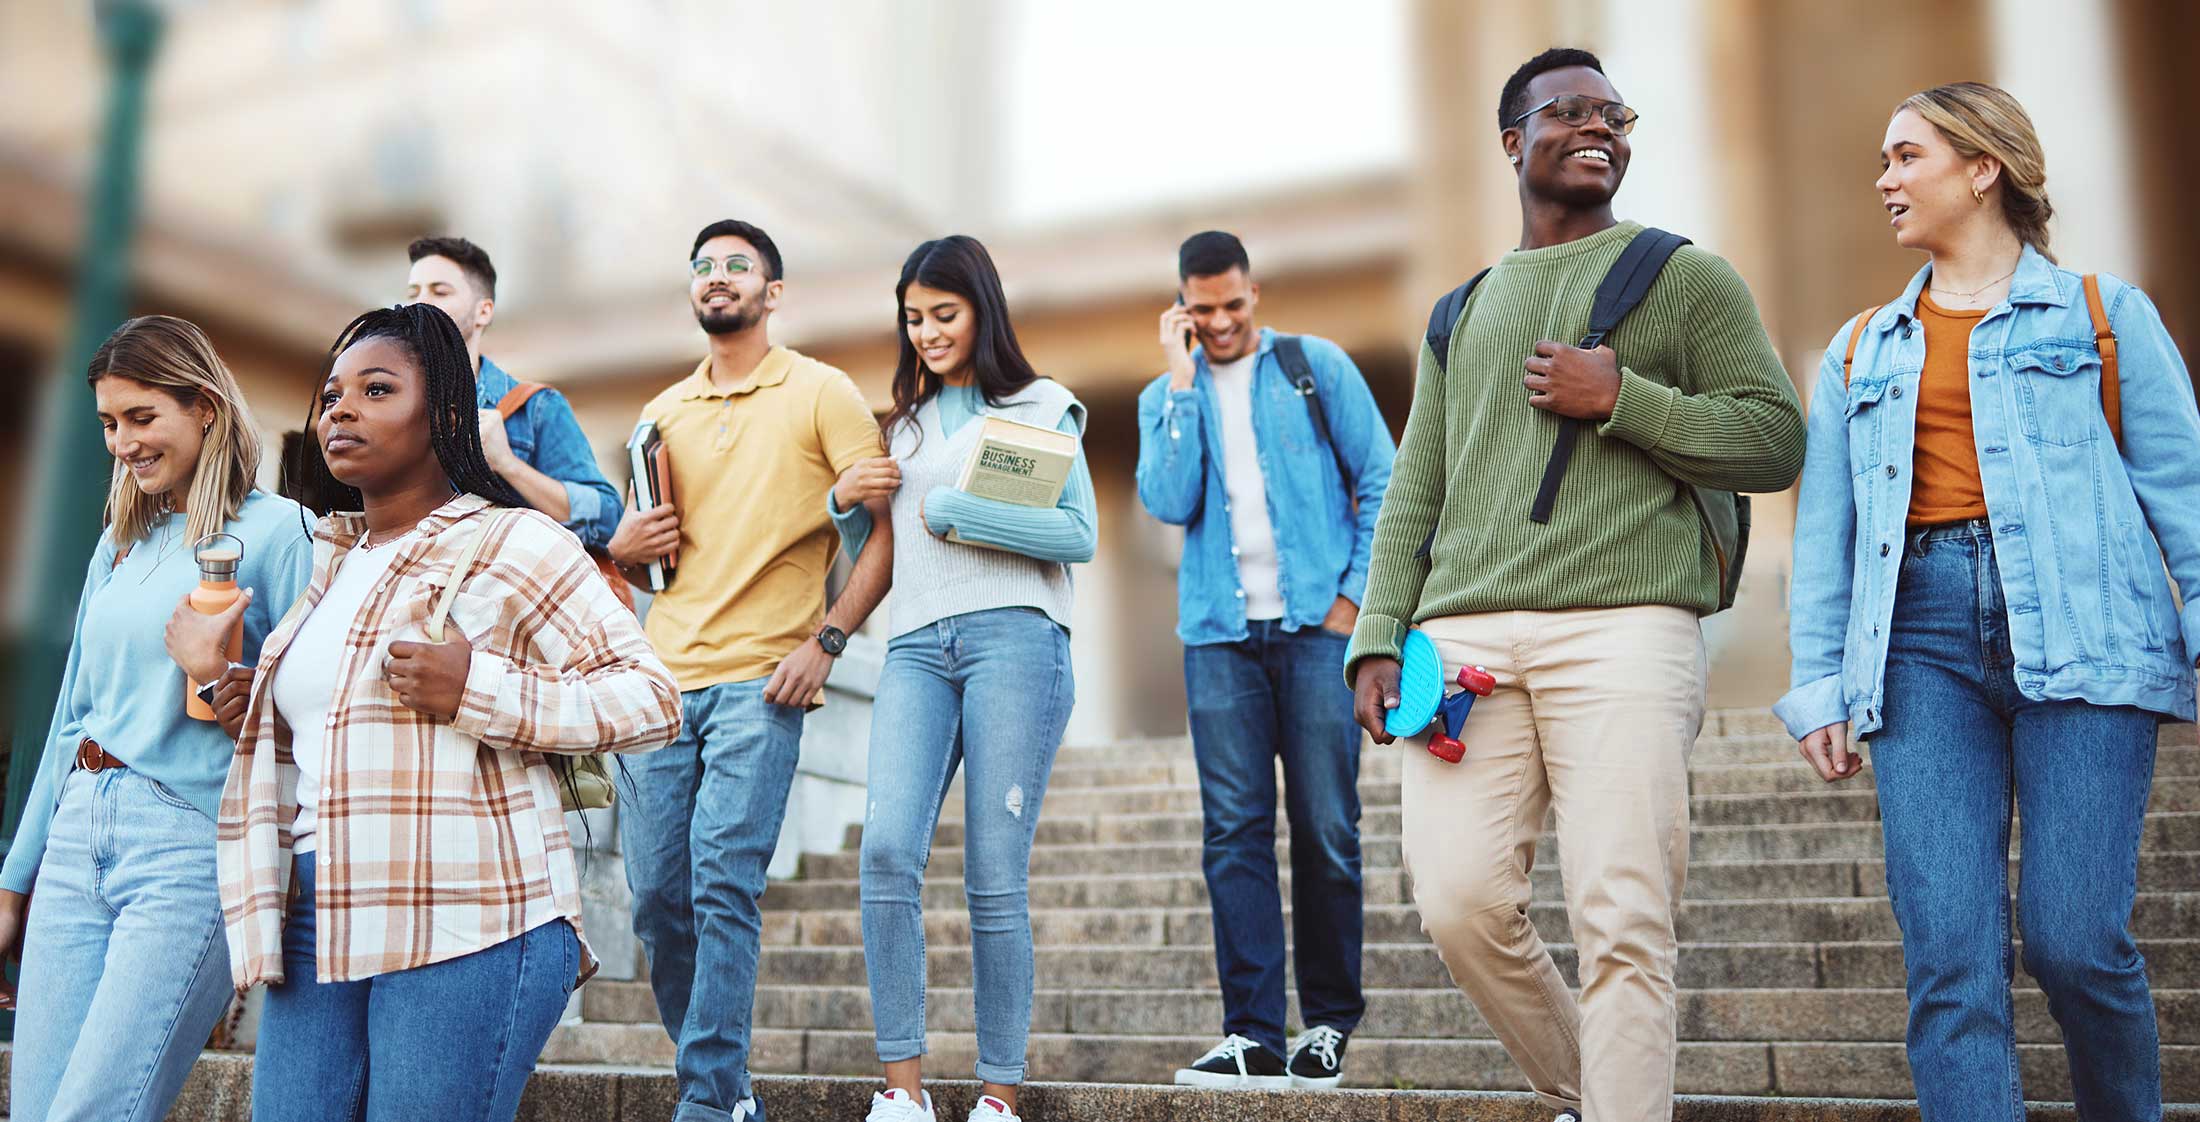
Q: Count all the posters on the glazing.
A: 0